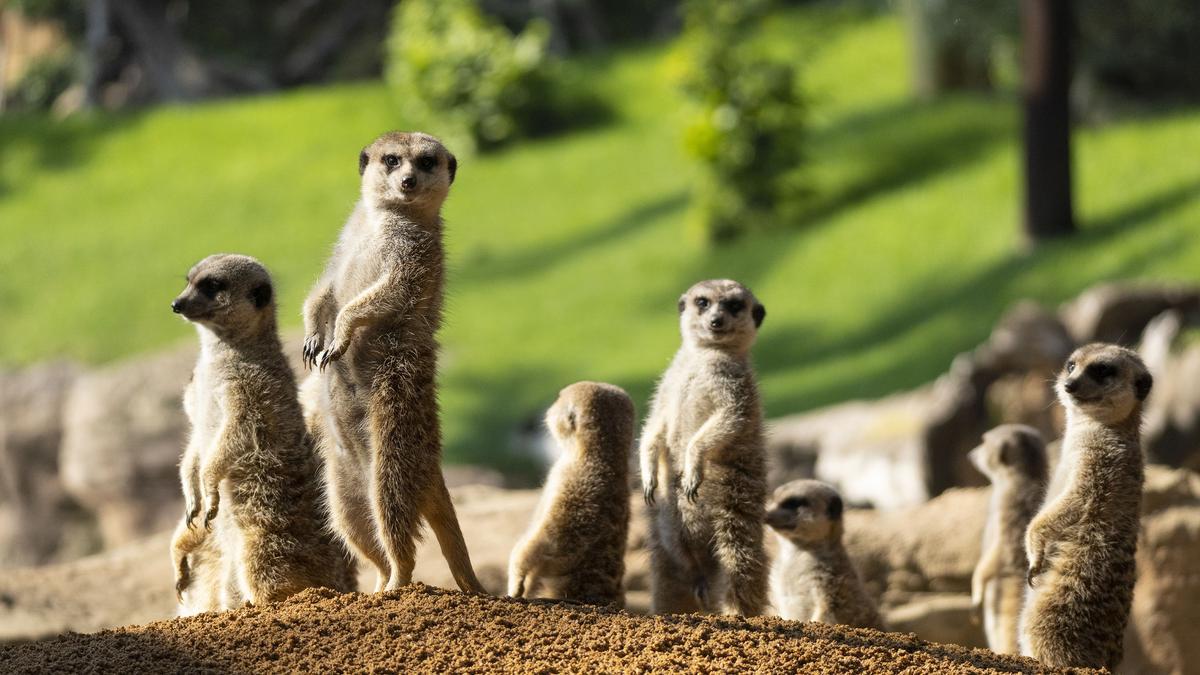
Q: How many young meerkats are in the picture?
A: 3